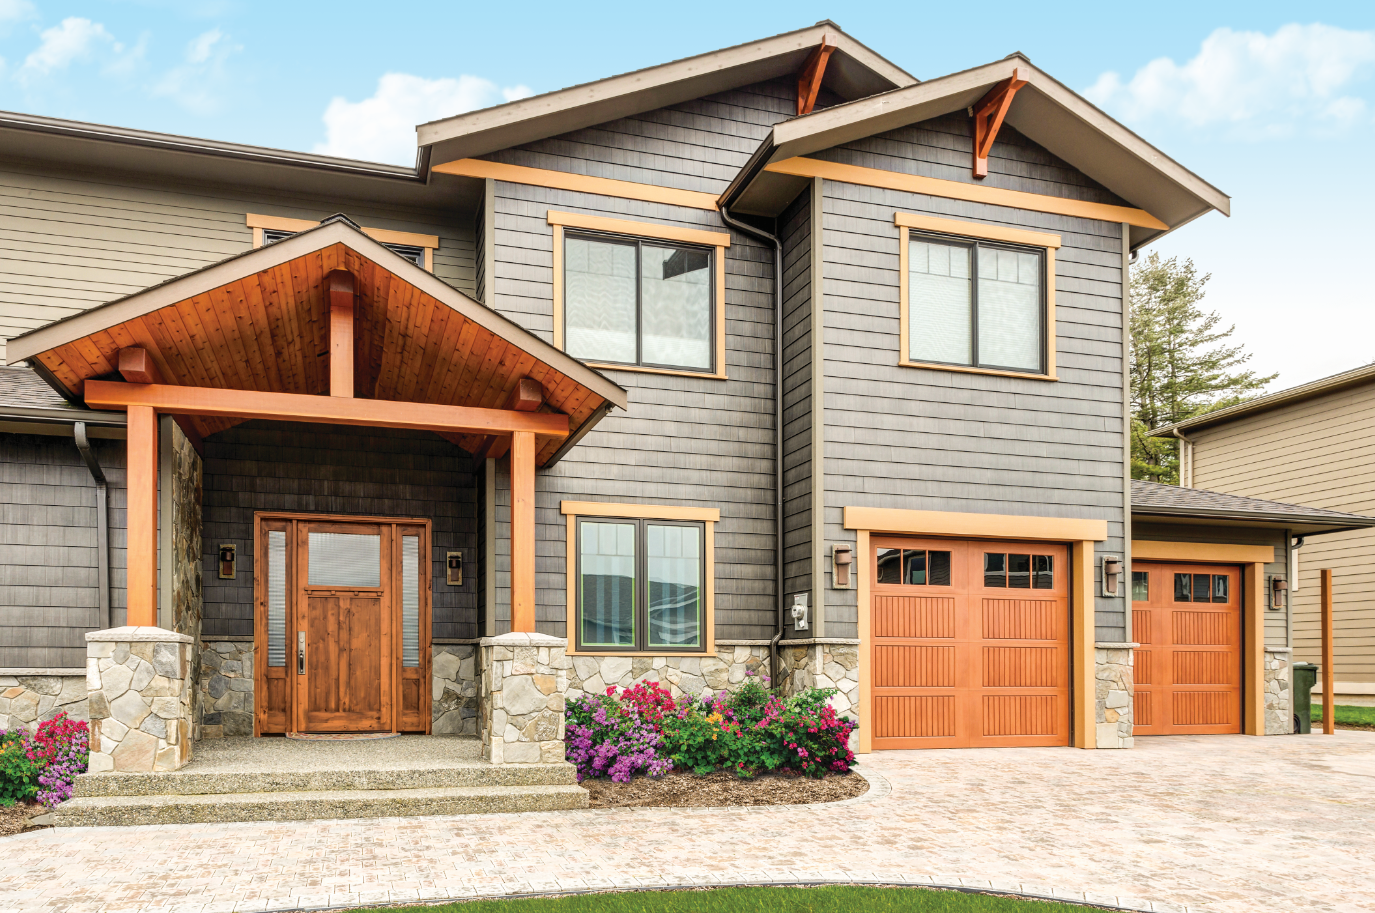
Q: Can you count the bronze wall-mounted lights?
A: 5